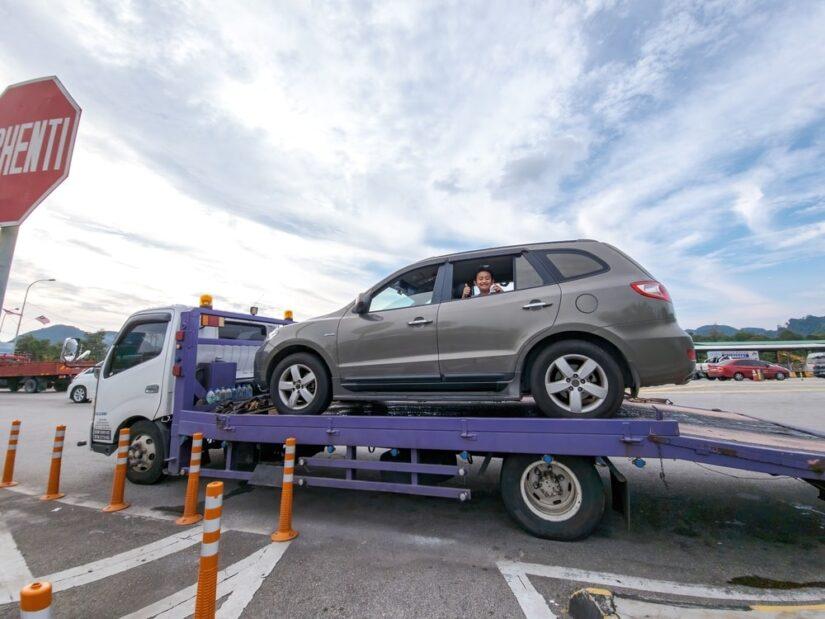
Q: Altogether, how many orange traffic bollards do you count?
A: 7